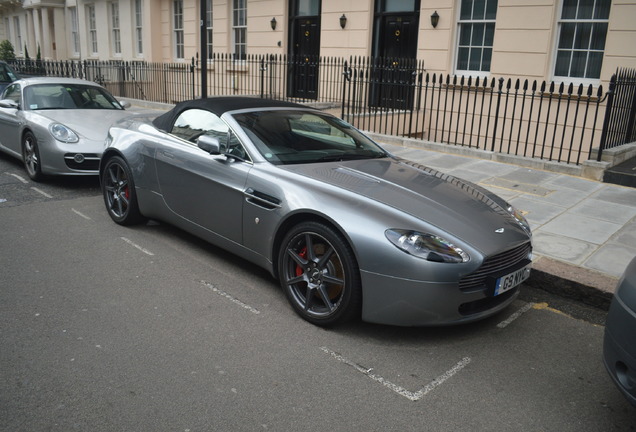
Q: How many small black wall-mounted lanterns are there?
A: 3